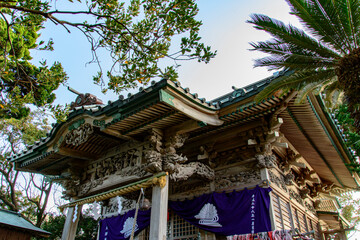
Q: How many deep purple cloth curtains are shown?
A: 2